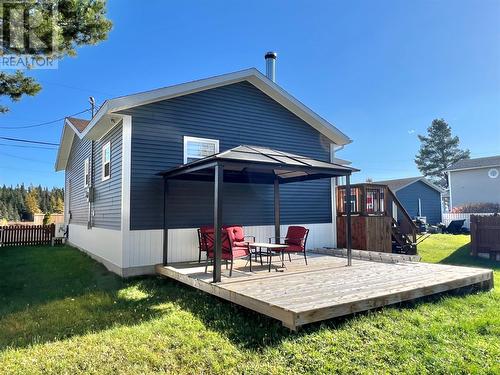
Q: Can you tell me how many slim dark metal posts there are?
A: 4